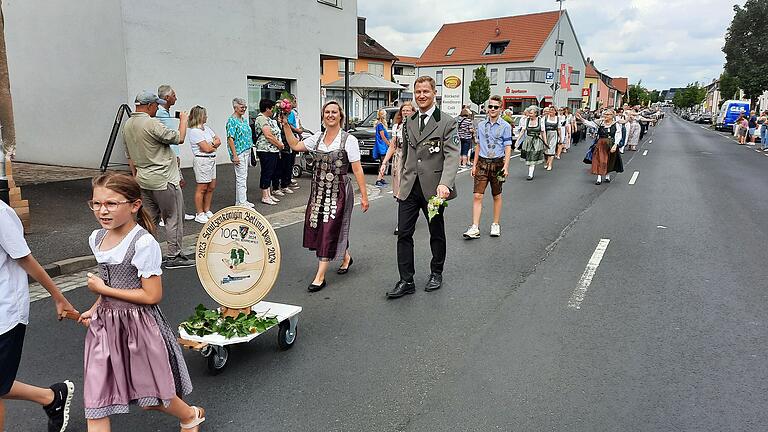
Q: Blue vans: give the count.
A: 1